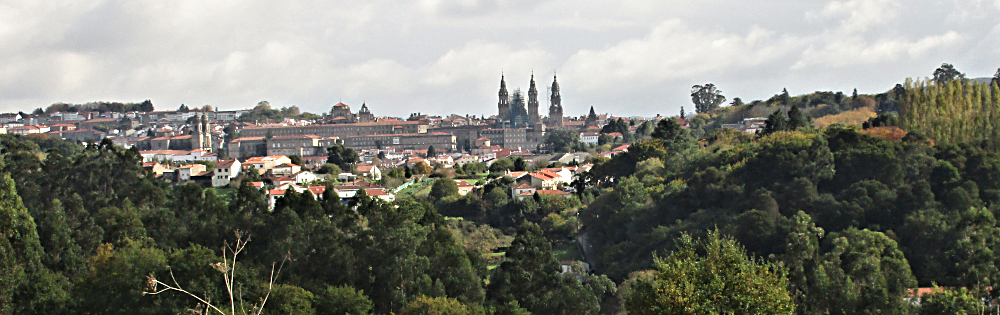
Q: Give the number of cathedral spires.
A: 3